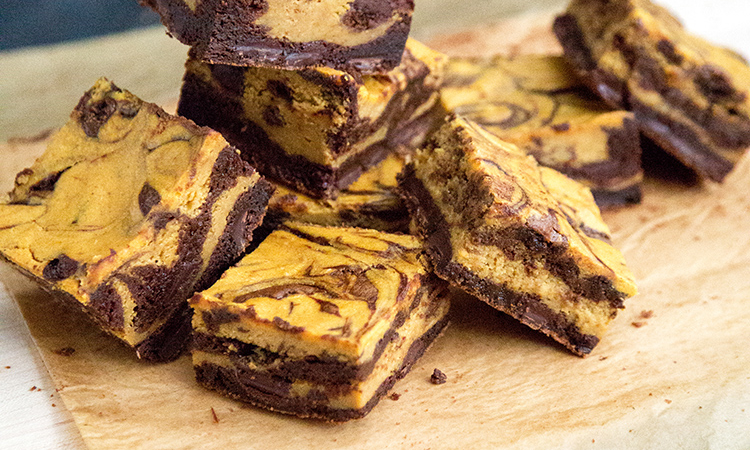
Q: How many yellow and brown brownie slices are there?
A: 8